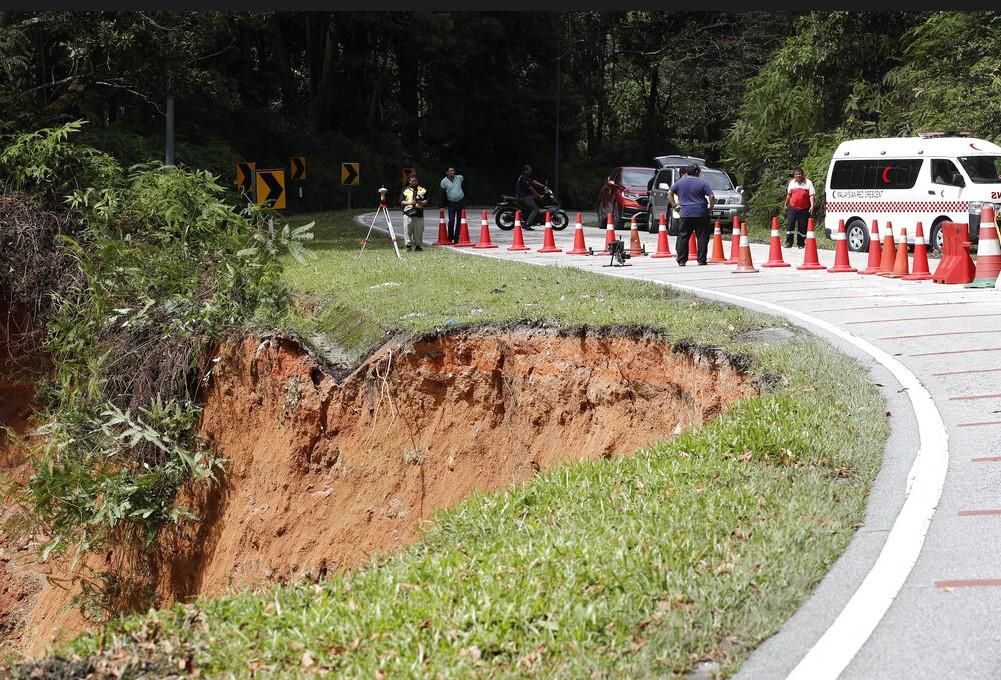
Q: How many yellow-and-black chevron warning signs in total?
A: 5